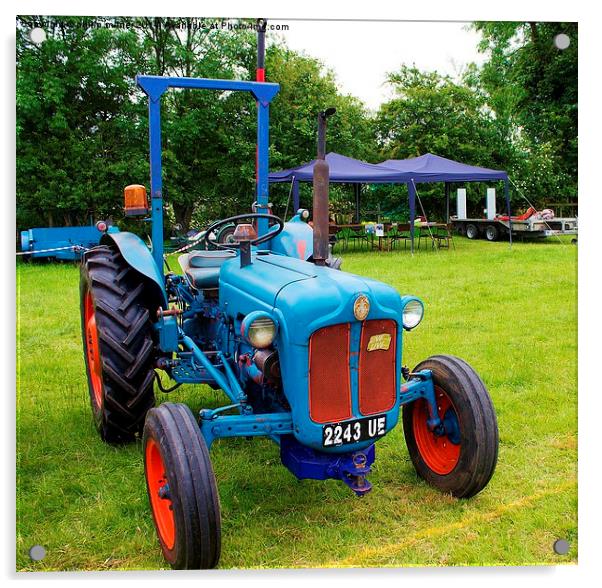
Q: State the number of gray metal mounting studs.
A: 4